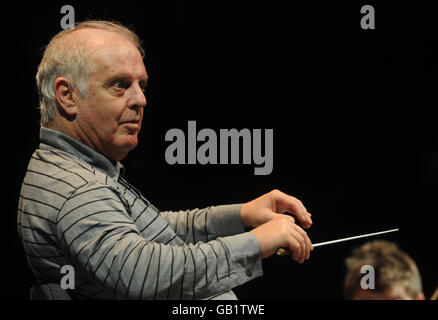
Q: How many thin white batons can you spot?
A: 1